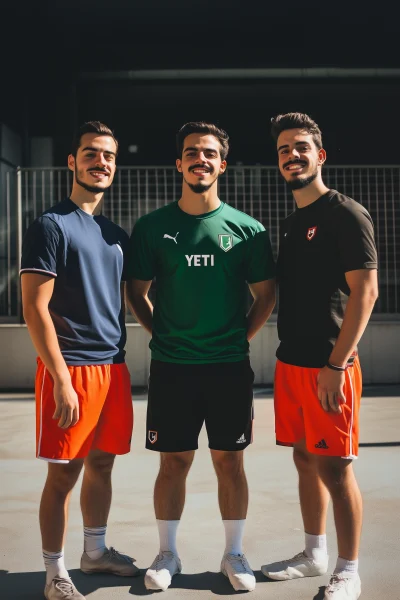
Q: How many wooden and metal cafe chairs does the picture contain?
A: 0